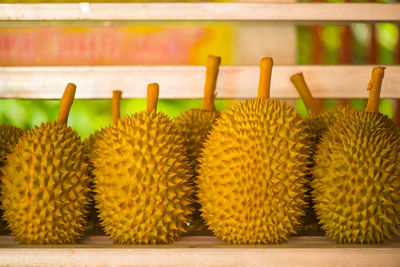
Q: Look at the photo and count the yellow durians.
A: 8